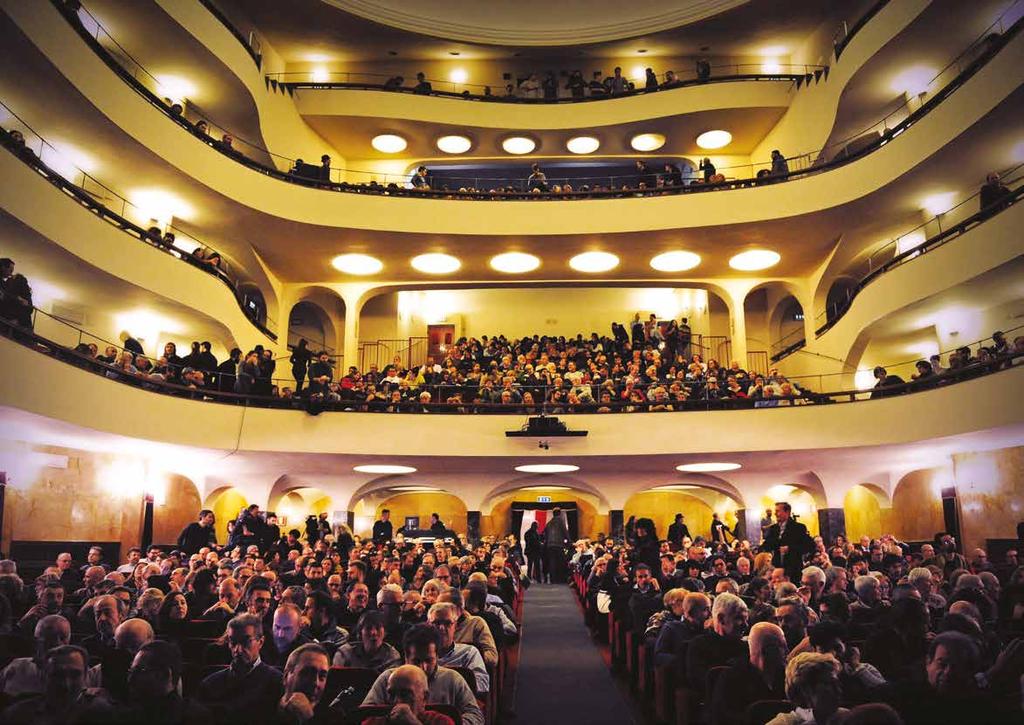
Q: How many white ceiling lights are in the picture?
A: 15